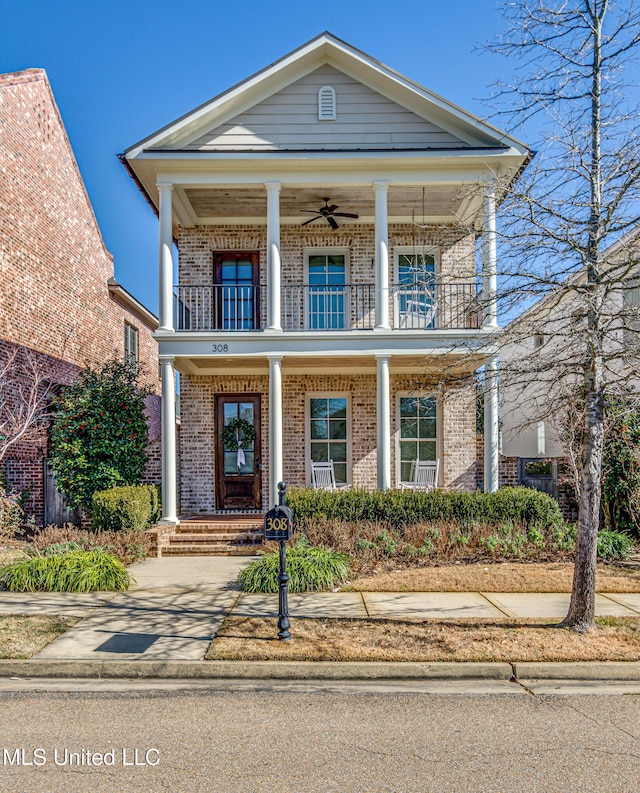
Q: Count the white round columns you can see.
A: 8